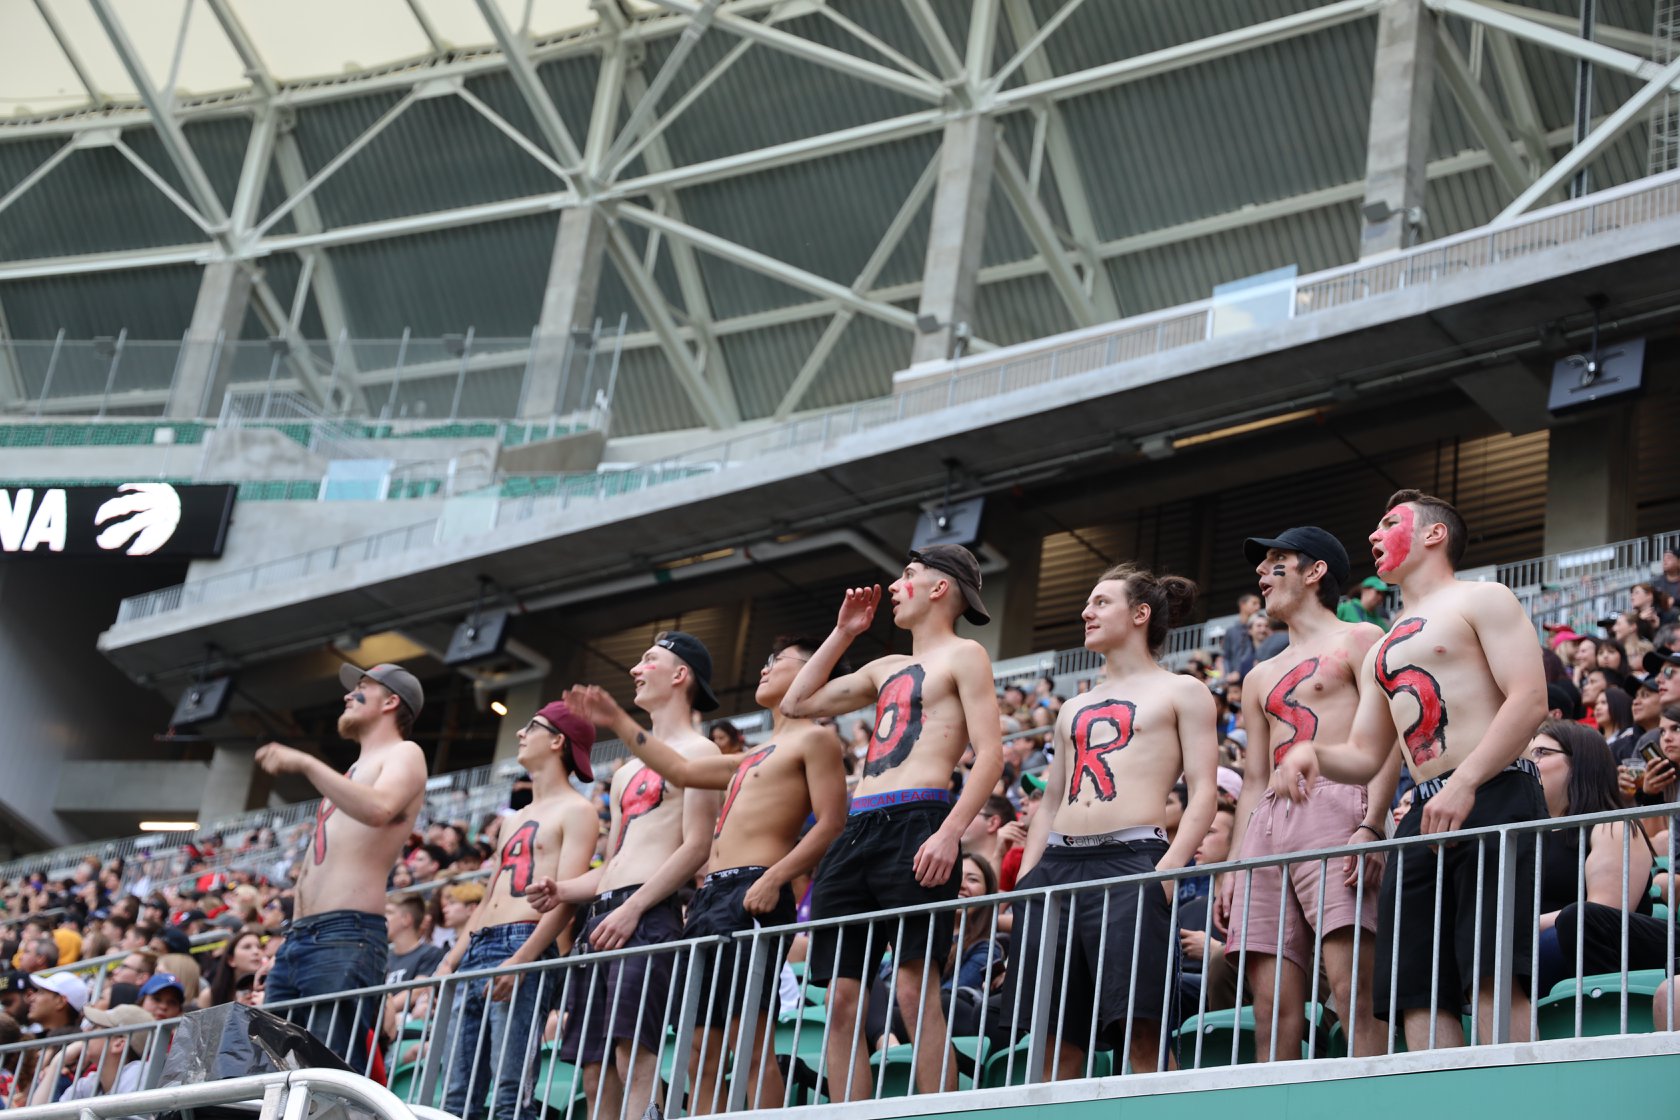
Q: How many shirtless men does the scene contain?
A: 8